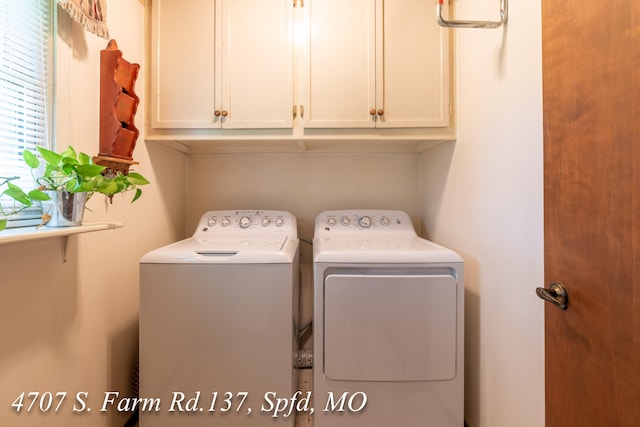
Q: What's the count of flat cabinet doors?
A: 4